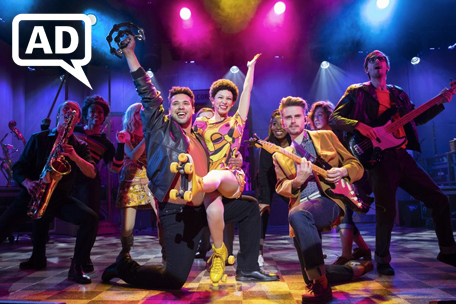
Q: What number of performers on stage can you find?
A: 10